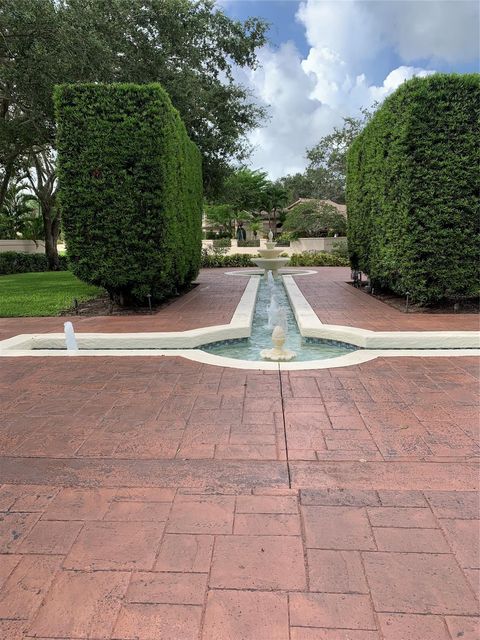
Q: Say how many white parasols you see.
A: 0